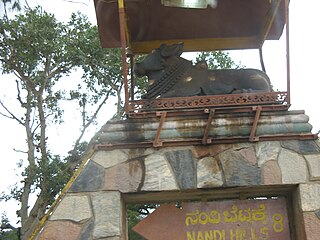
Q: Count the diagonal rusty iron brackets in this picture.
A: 3